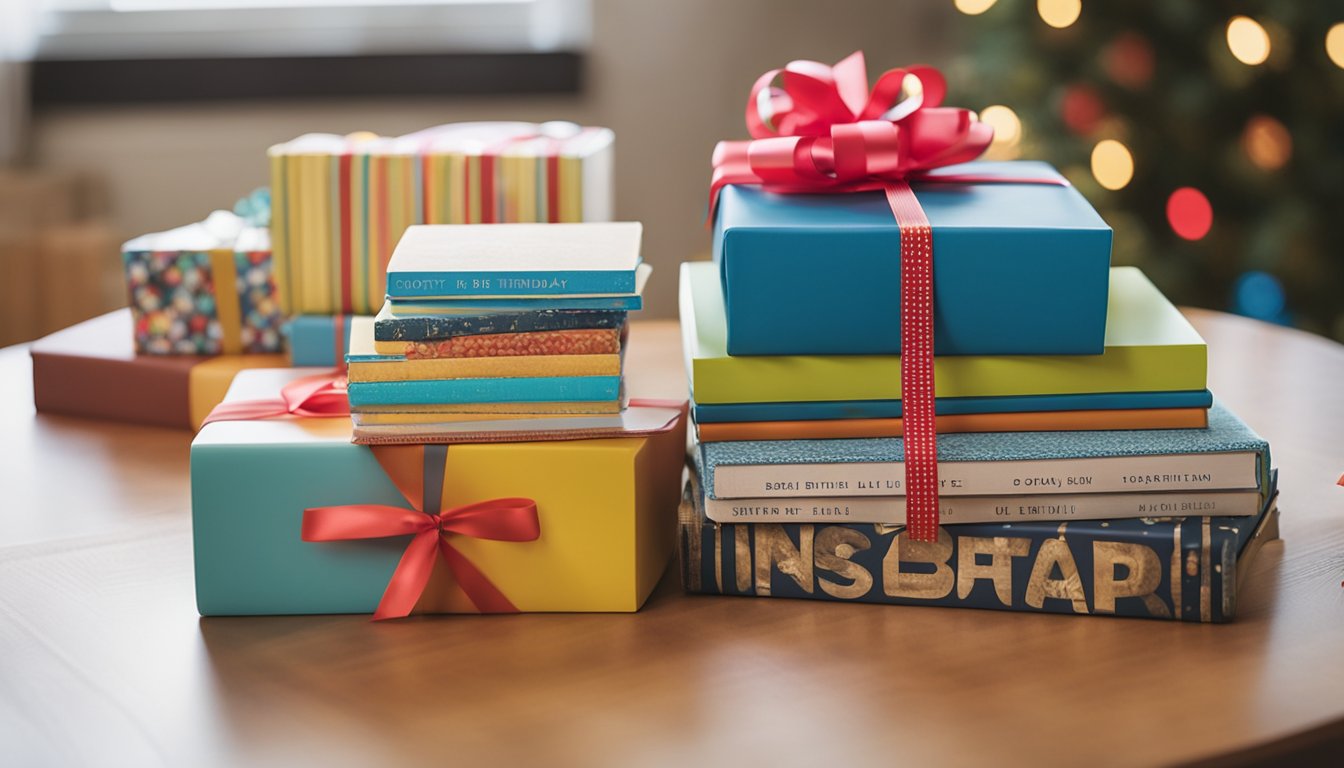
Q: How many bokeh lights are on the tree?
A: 11